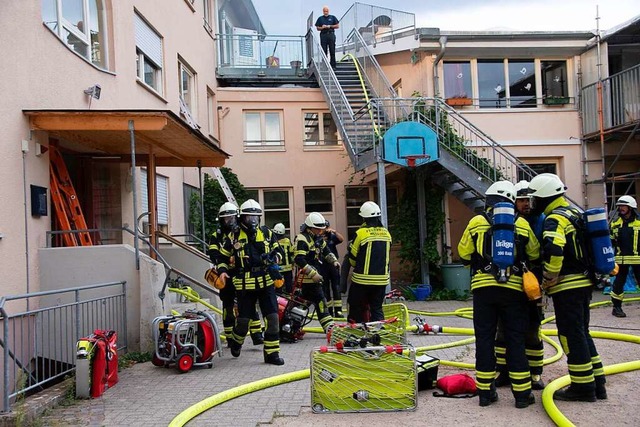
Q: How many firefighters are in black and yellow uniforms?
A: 9